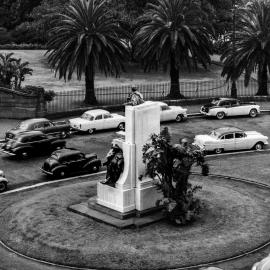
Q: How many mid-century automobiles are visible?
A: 8